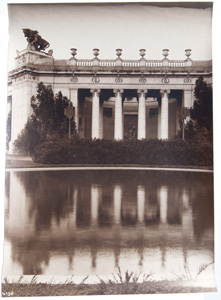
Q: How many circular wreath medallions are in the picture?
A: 6